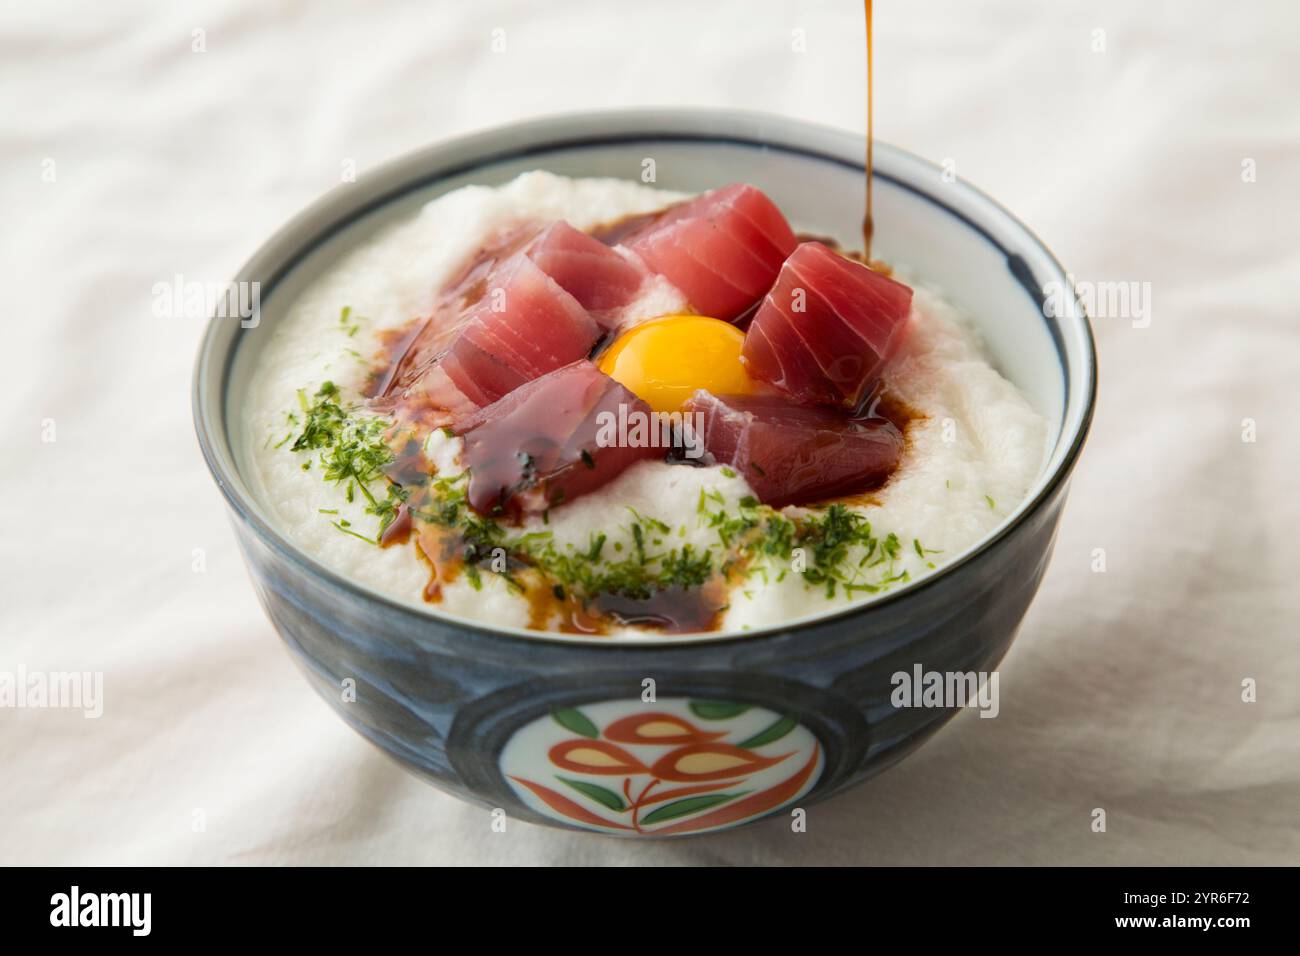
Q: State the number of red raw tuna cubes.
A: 6